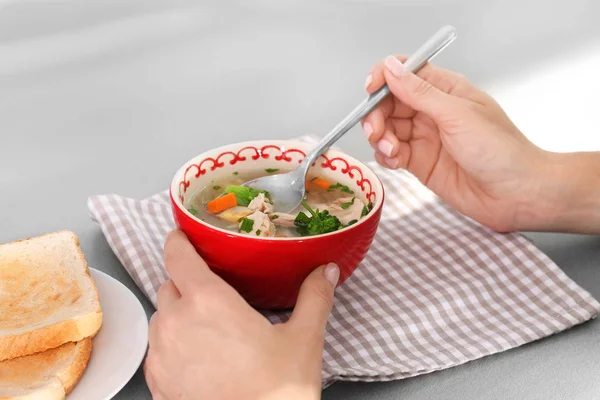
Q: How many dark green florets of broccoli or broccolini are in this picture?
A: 1